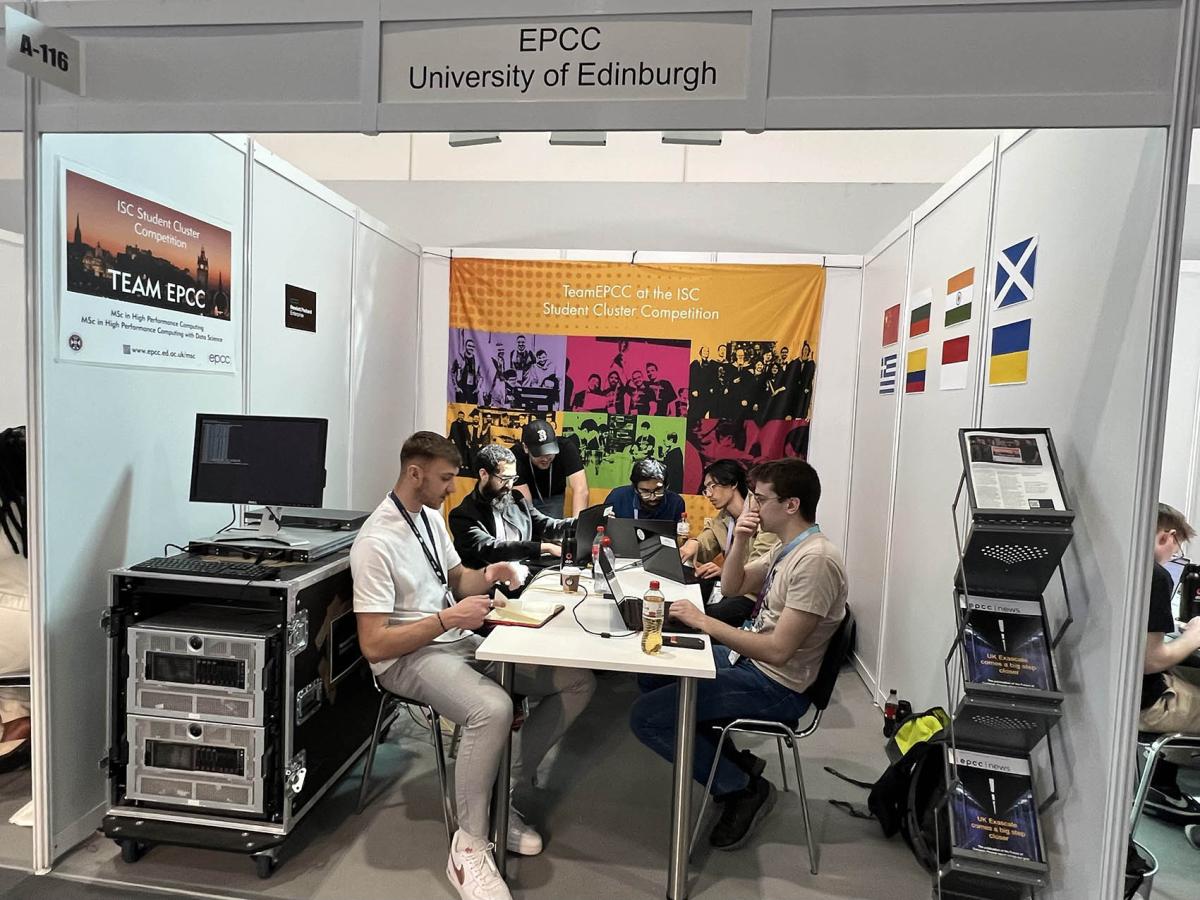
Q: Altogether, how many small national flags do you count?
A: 8